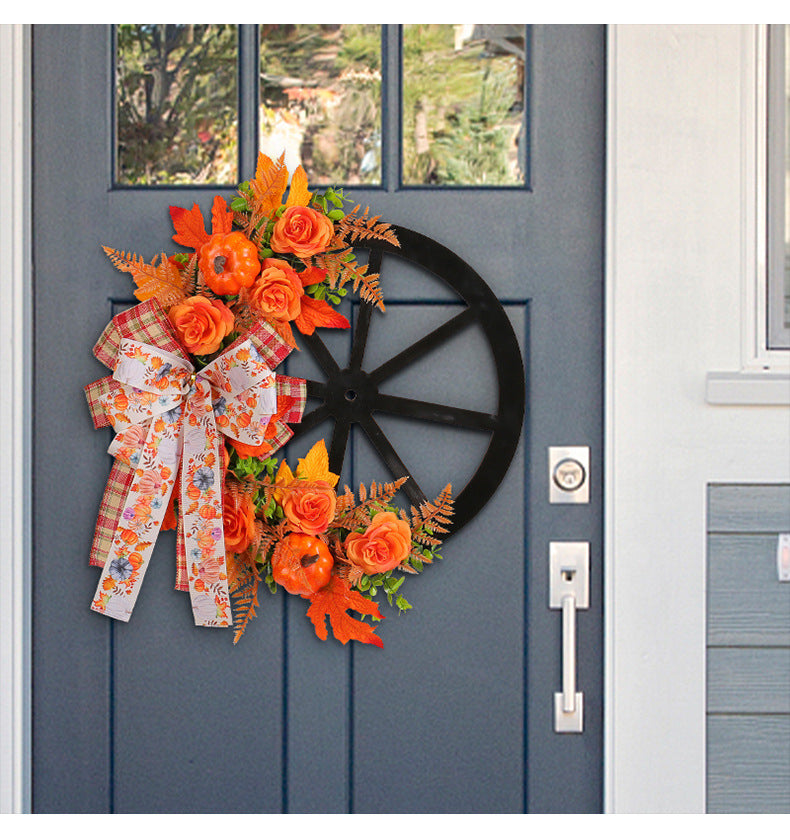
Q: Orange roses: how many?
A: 6